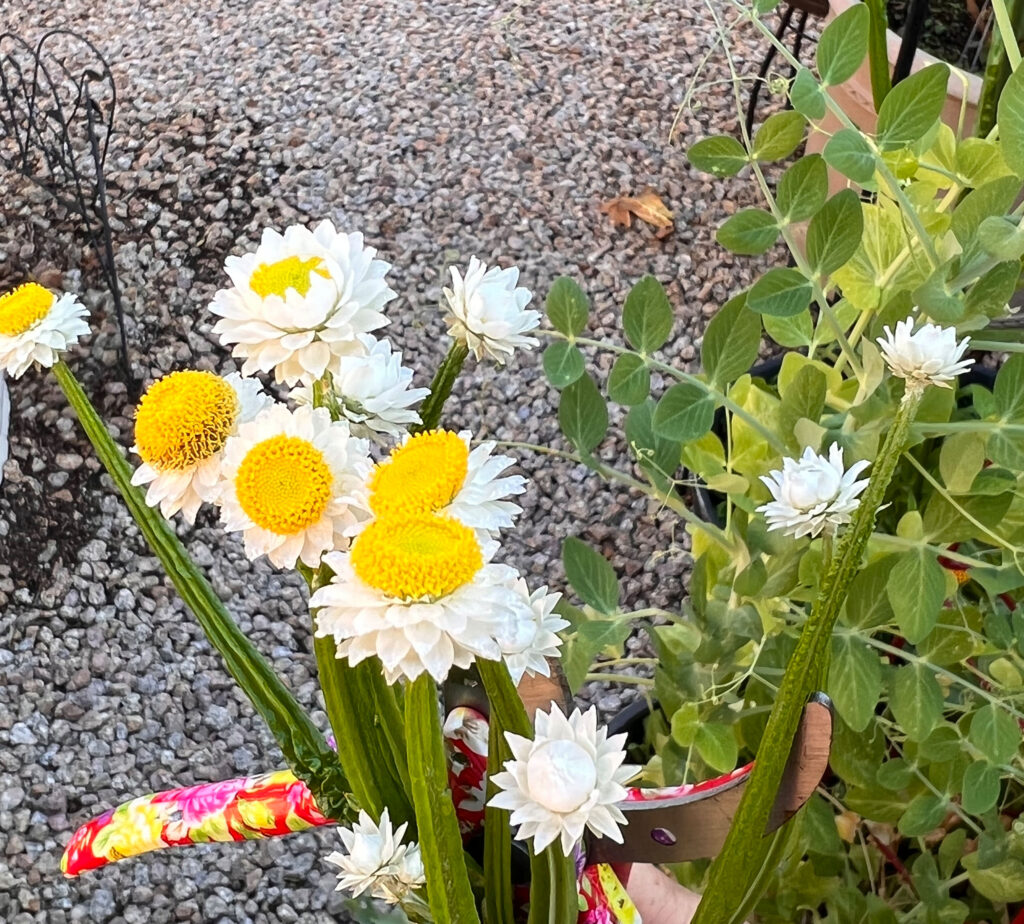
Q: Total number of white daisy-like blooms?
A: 13